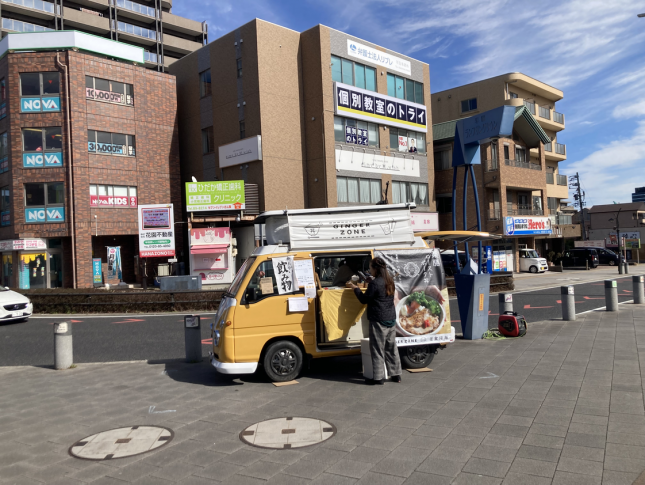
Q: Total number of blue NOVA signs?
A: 3